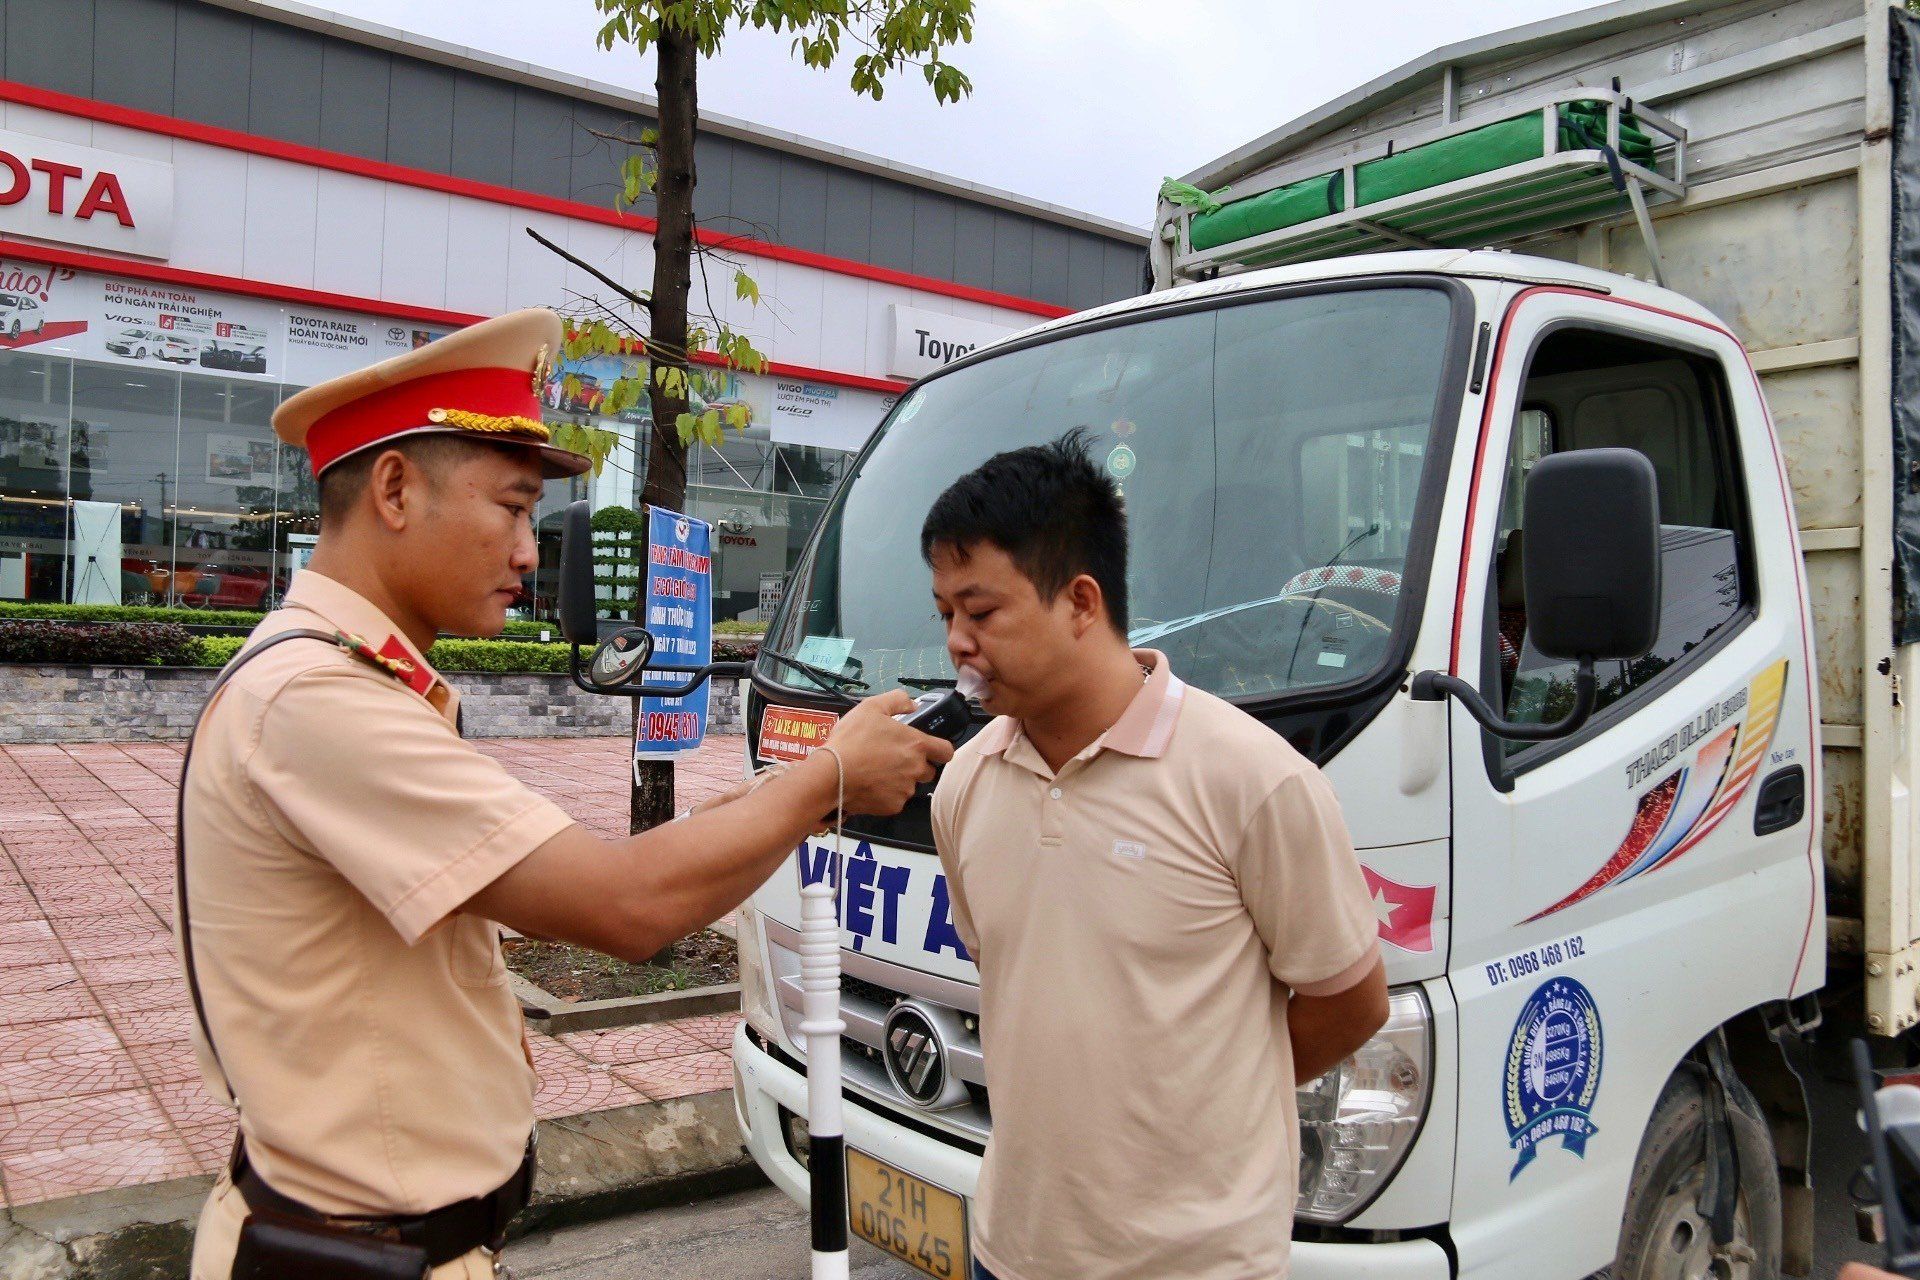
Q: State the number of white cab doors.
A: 1